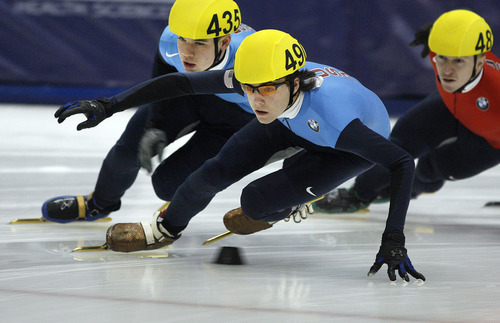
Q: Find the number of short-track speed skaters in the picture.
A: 3